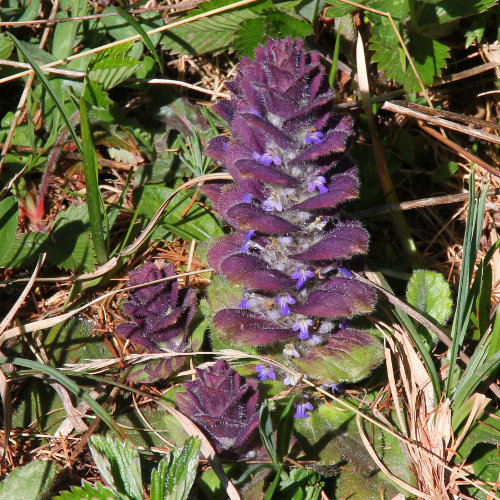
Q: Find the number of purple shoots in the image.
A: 3